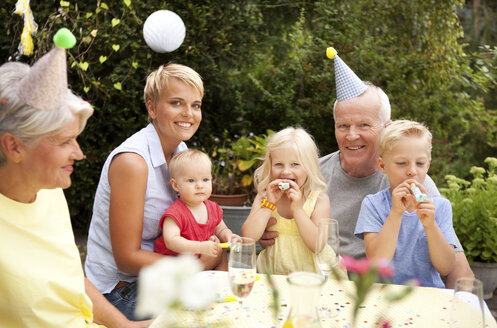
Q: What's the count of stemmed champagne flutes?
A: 3